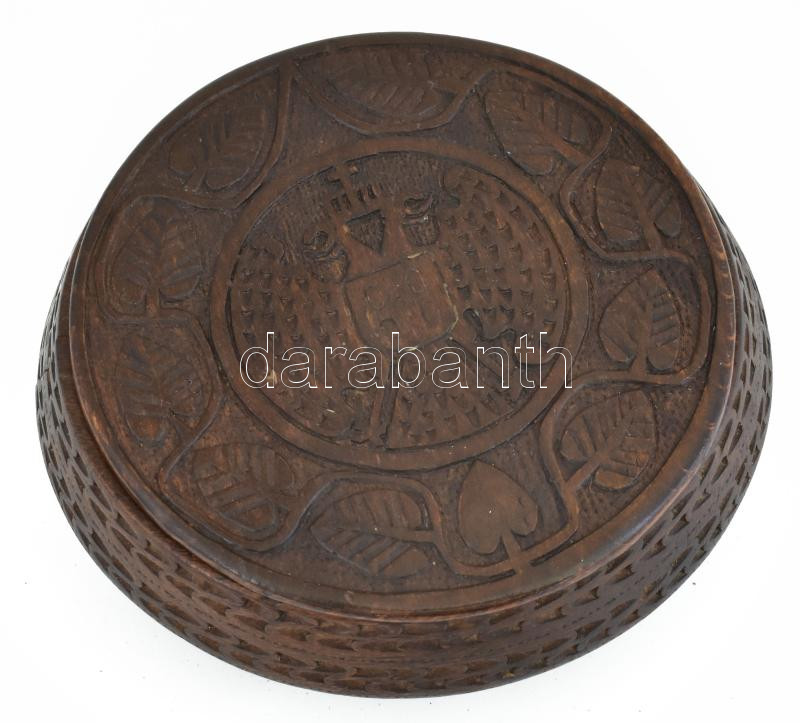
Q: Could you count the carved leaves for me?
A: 11